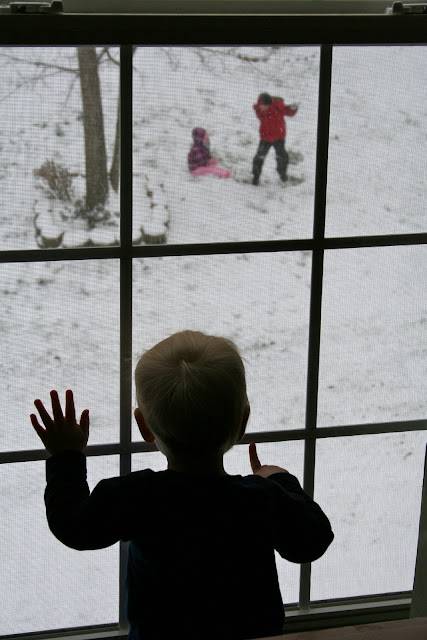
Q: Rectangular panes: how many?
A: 9